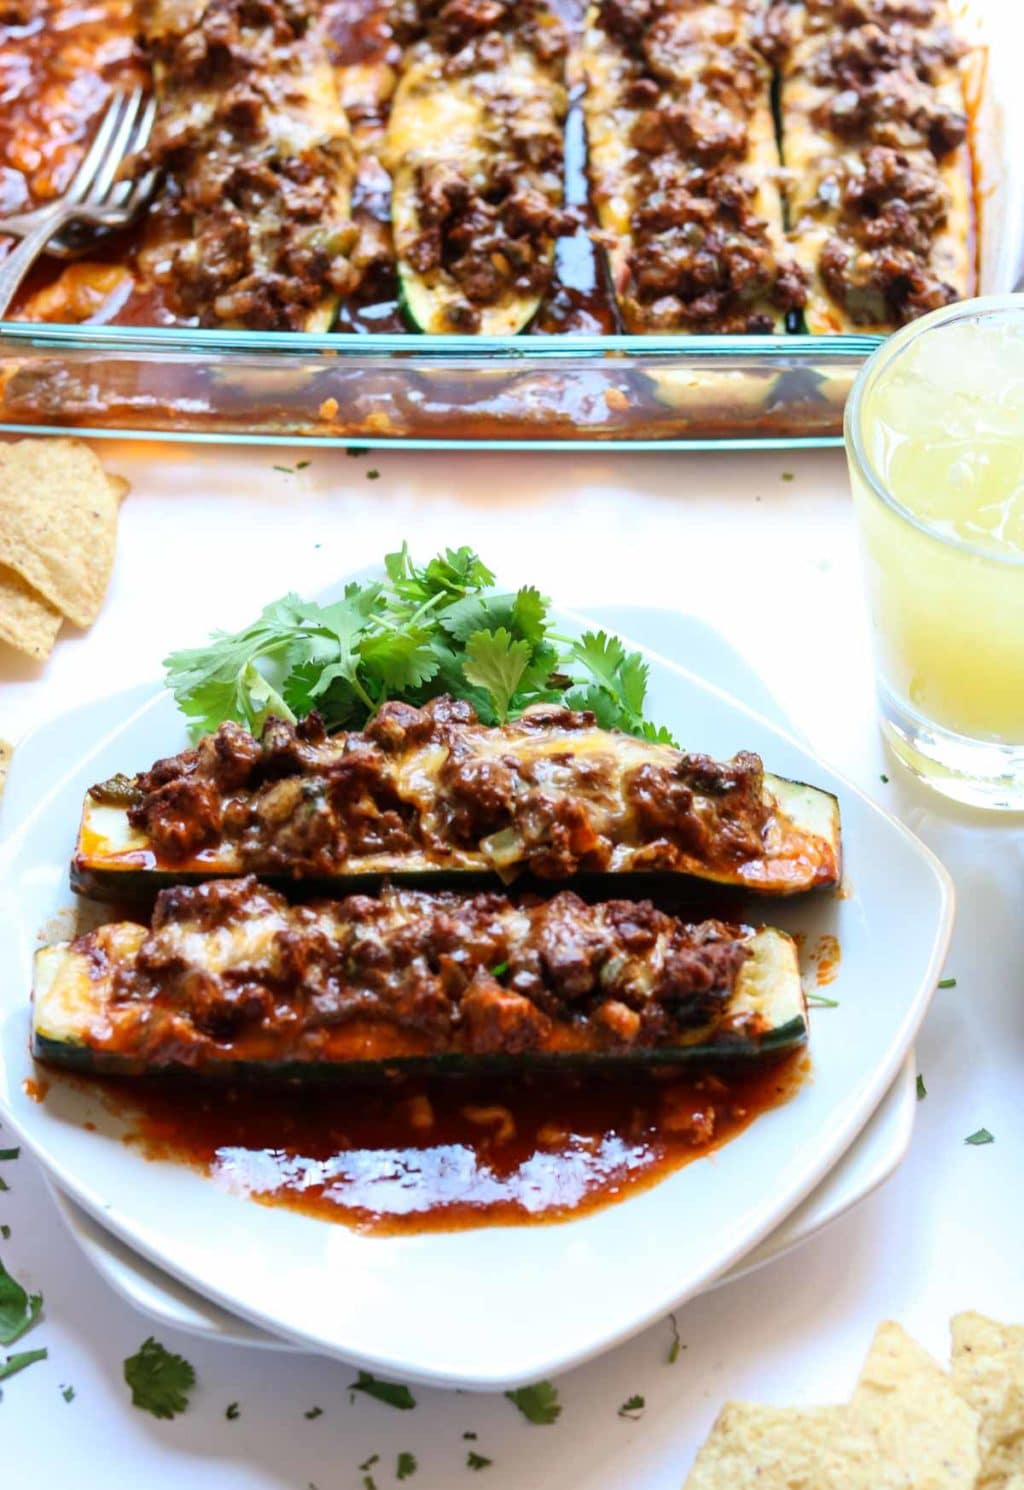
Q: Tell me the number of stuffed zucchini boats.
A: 6